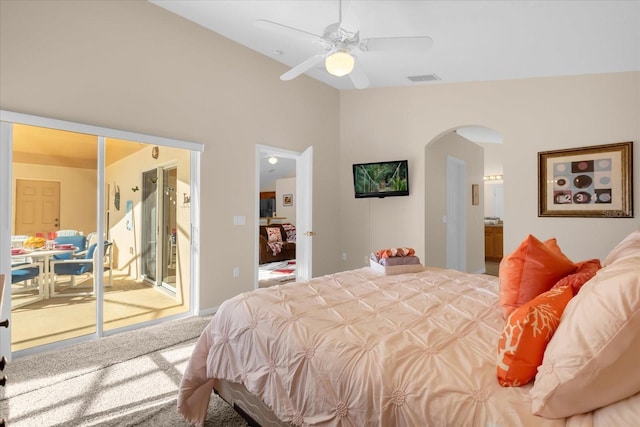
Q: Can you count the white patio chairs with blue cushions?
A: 3